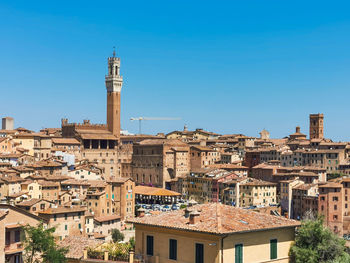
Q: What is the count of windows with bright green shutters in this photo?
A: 2